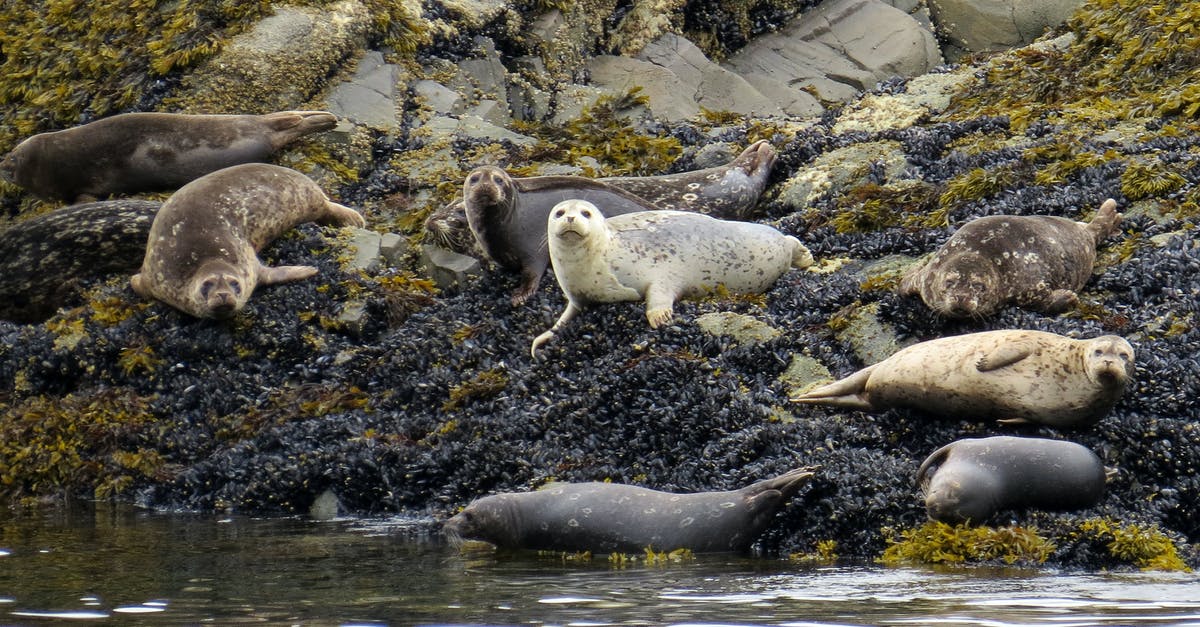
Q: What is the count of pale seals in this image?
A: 2